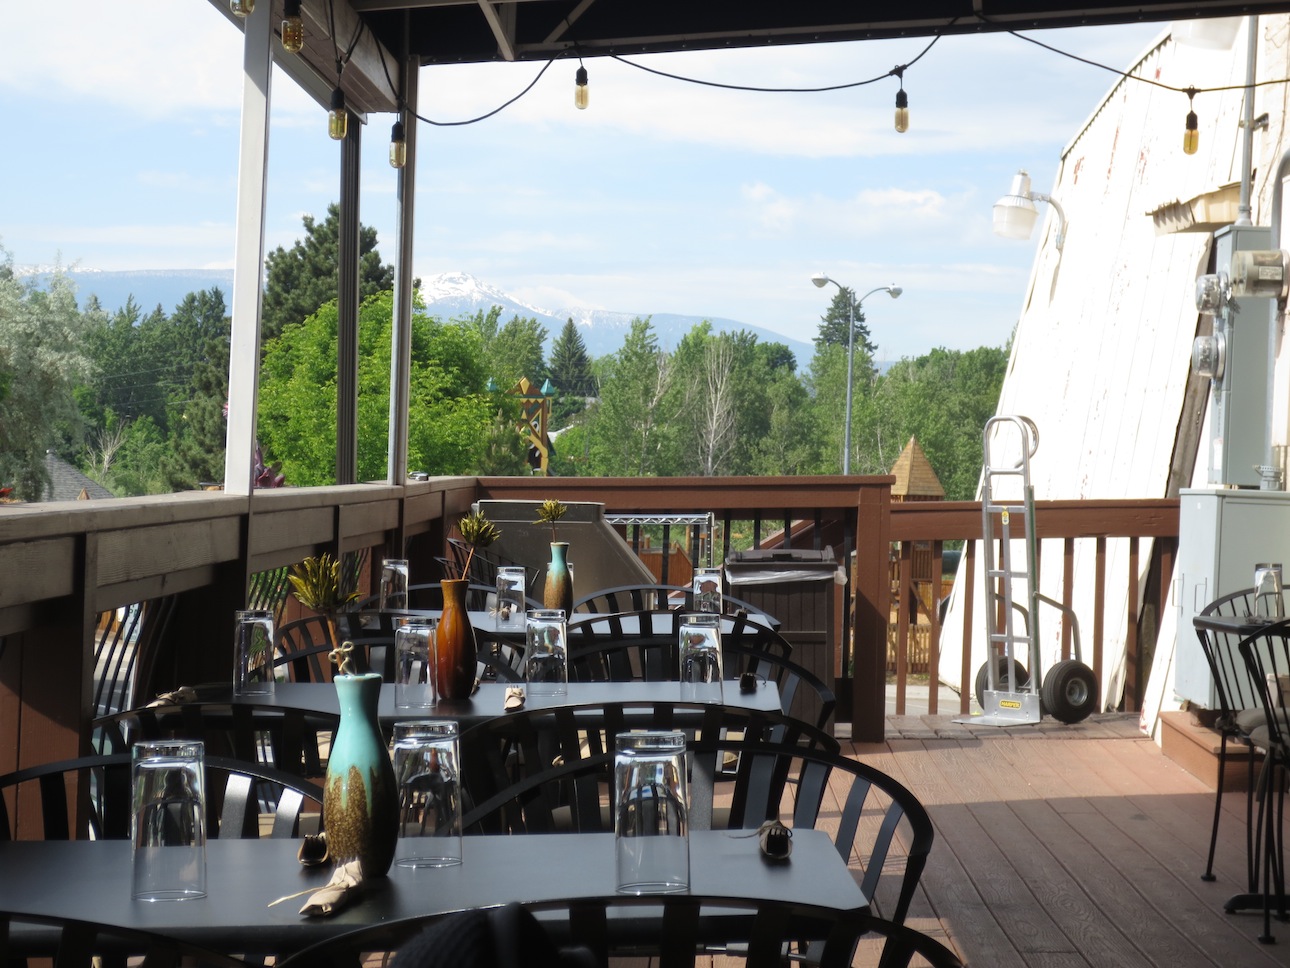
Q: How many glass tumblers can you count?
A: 12